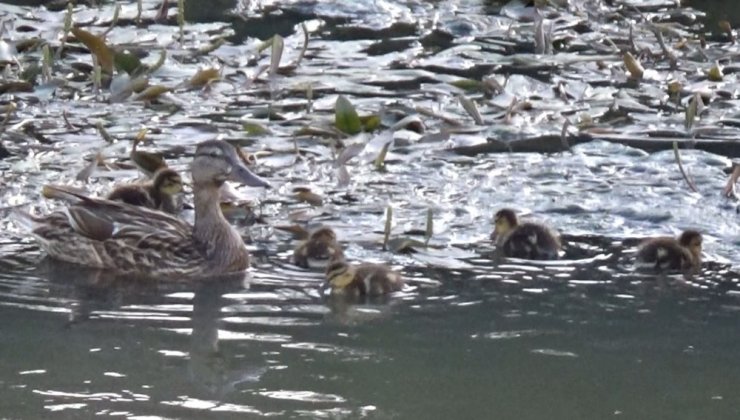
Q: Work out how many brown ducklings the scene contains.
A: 5